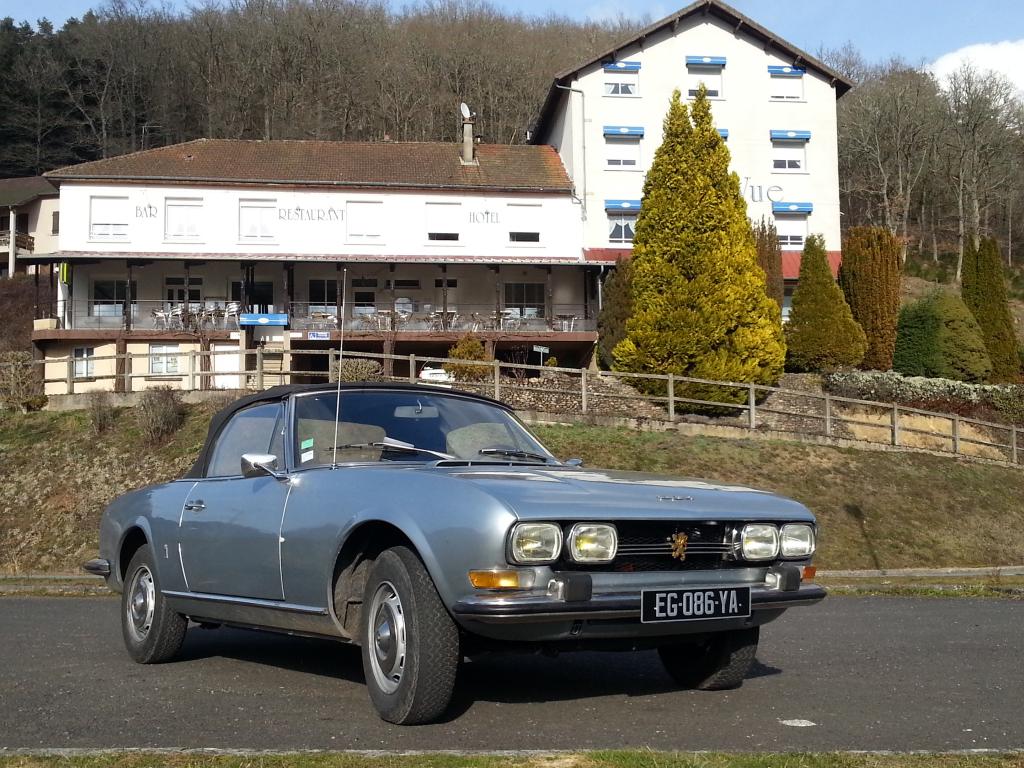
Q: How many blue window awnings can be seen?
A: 8